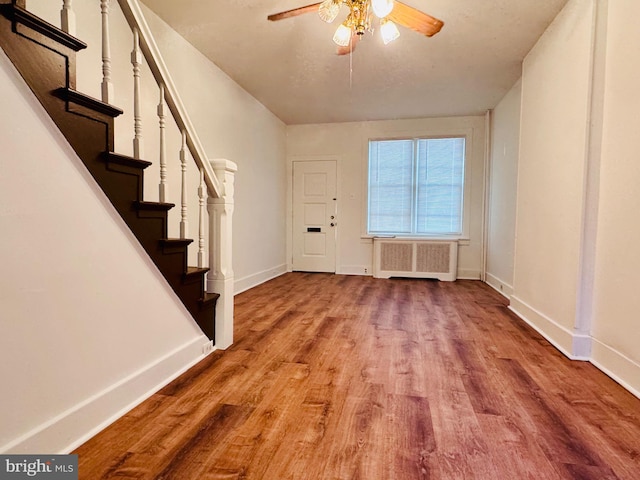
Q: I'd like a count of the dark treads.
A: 7